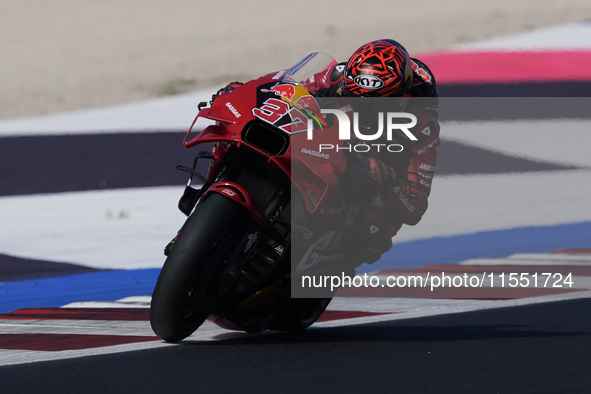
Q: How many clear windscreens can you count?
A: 1